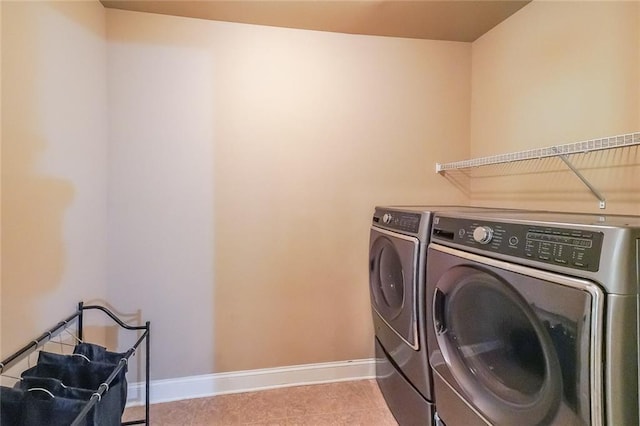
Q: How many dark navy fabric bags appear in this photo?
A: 3